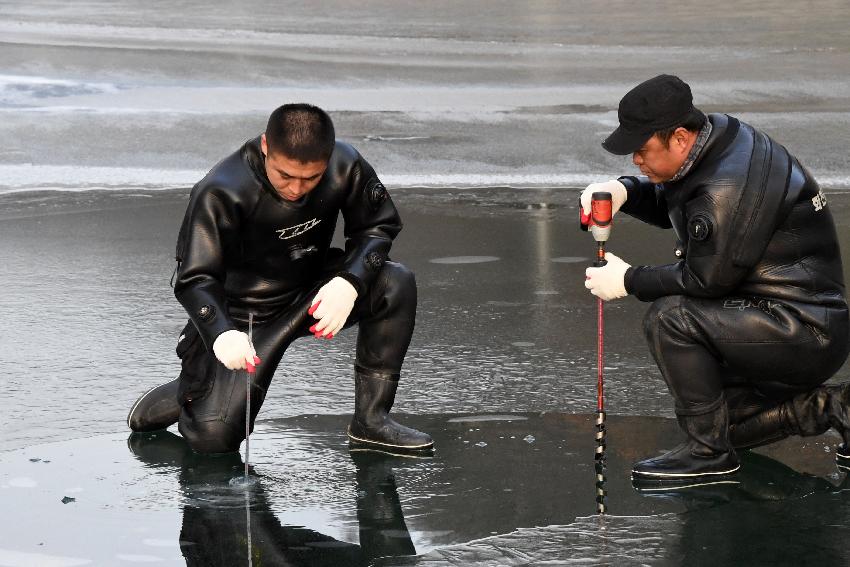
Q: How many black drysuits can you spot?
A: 2